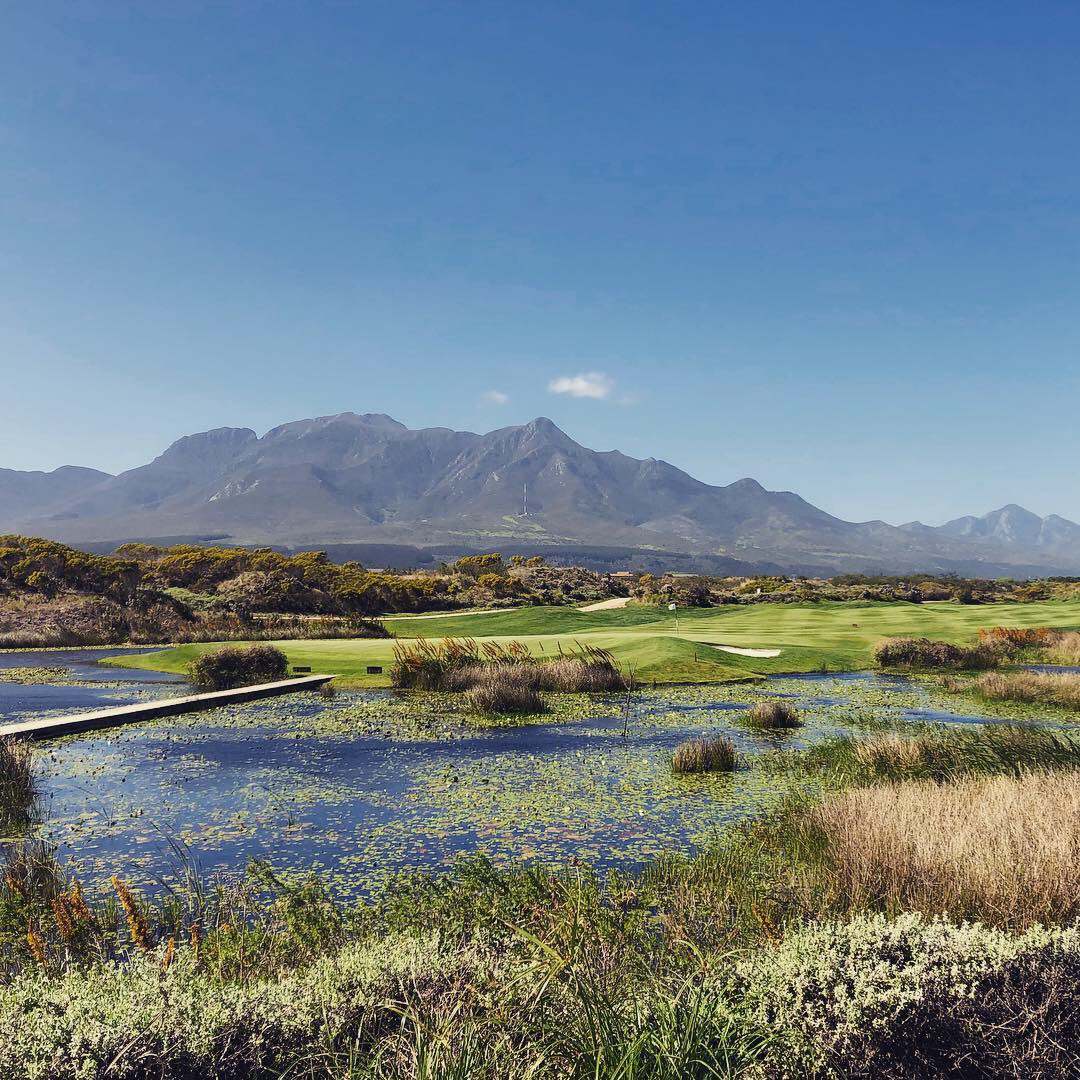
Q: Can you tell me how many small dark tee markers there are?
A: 2